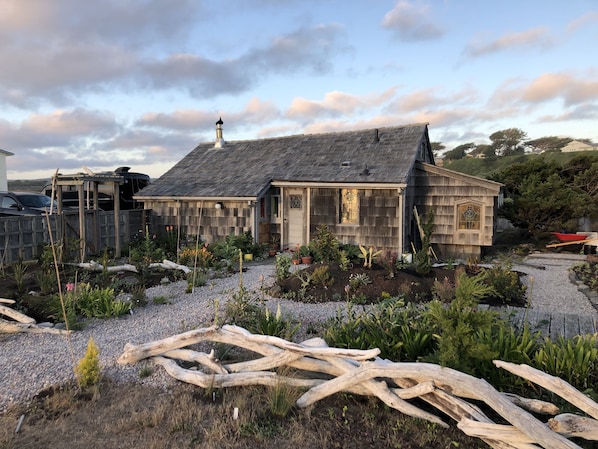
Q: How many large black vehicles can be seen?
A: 2